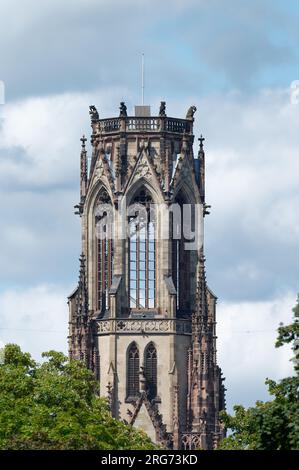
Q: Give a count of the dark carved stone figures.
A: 4